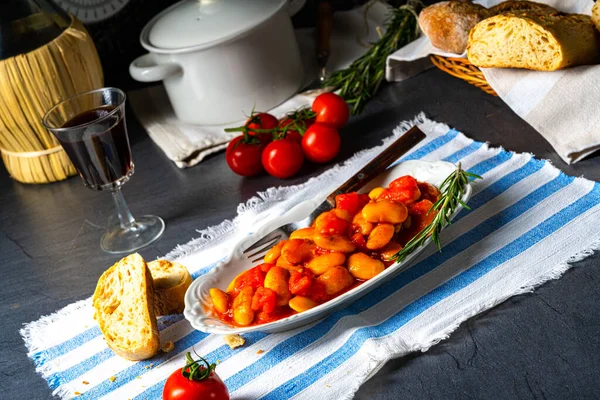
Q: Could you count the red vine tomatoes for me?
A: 7